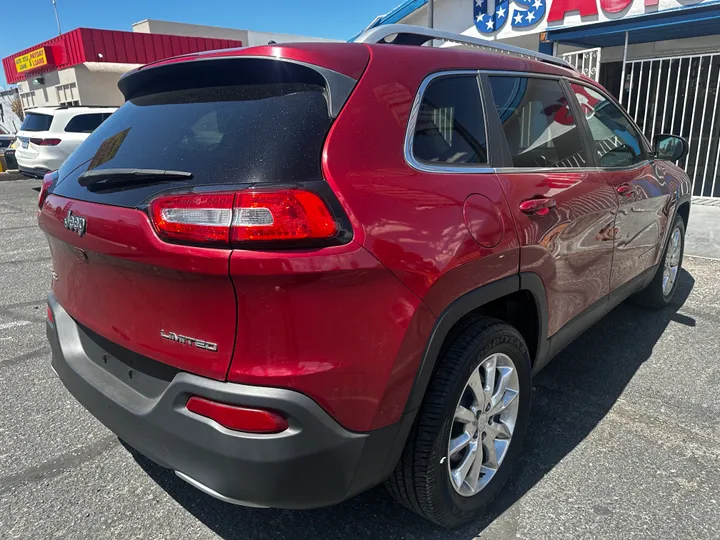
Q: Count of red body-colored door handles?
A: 2